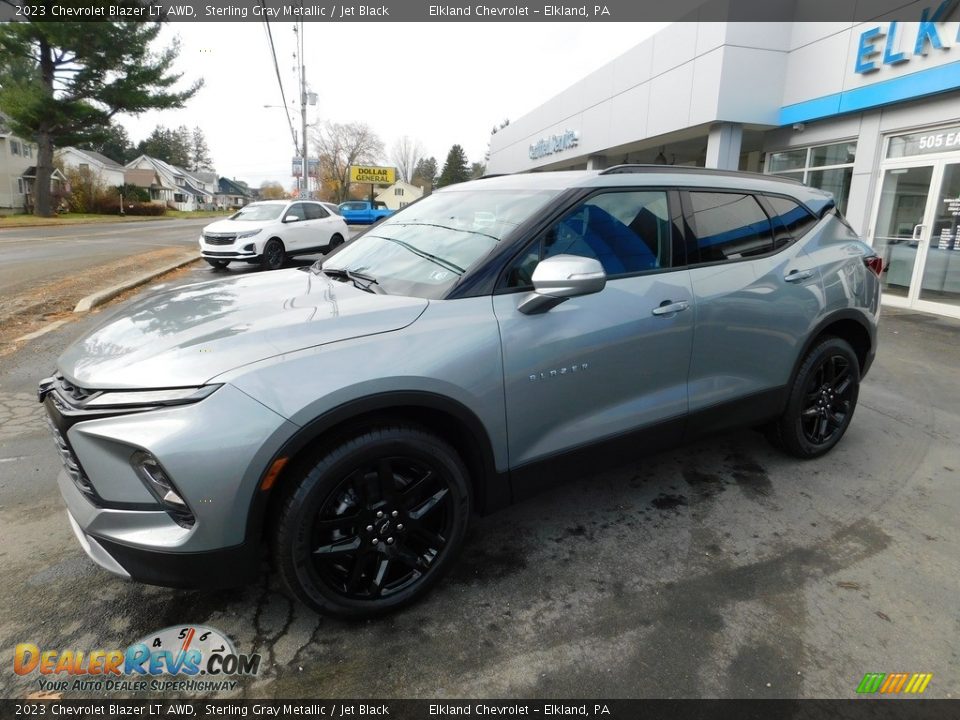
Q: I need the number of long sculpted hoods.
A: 1